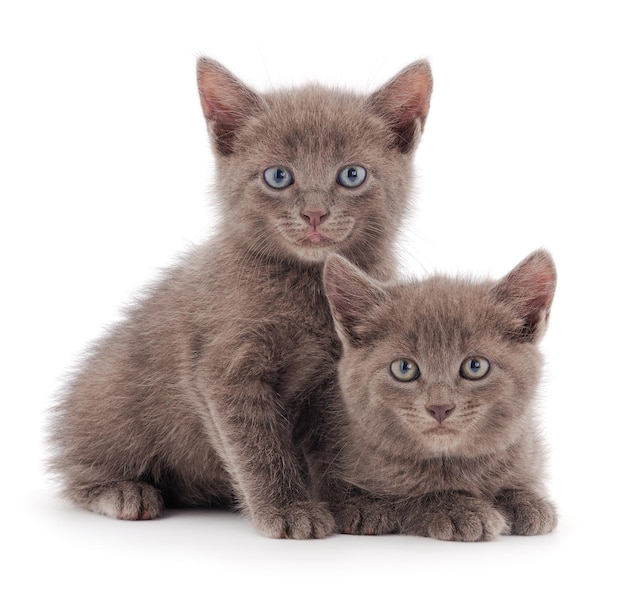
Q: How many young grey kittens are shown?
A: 2